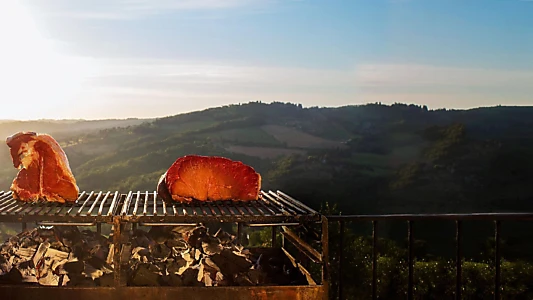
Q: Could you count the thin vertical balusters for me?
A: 5